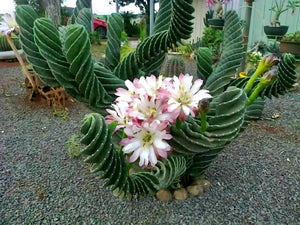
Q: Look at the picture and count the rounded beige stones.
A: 4